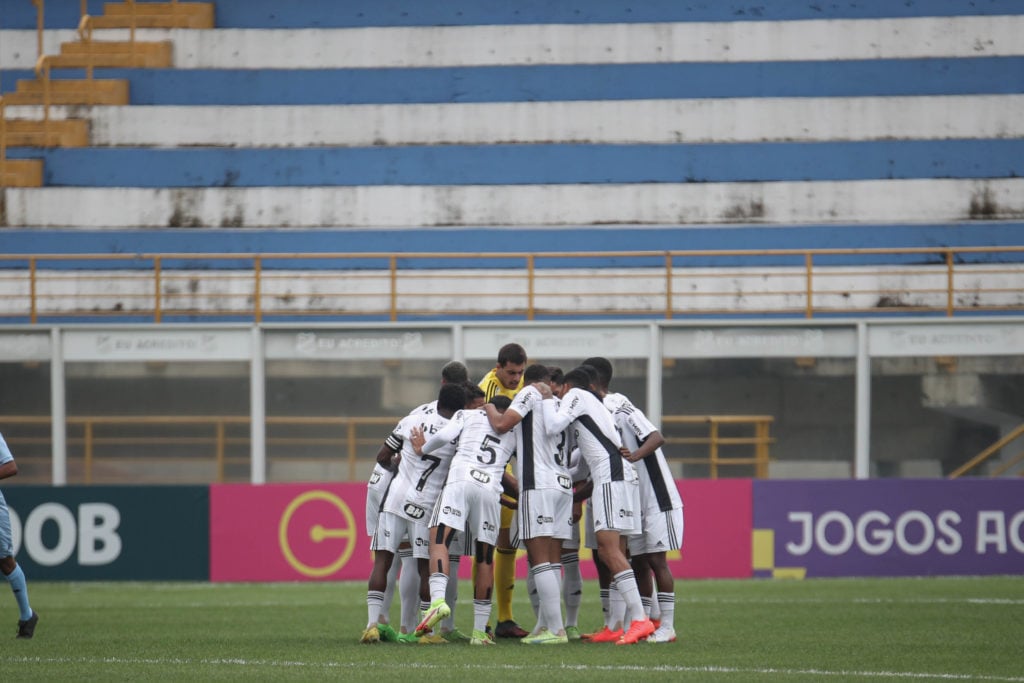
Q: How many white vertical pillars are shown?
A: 5